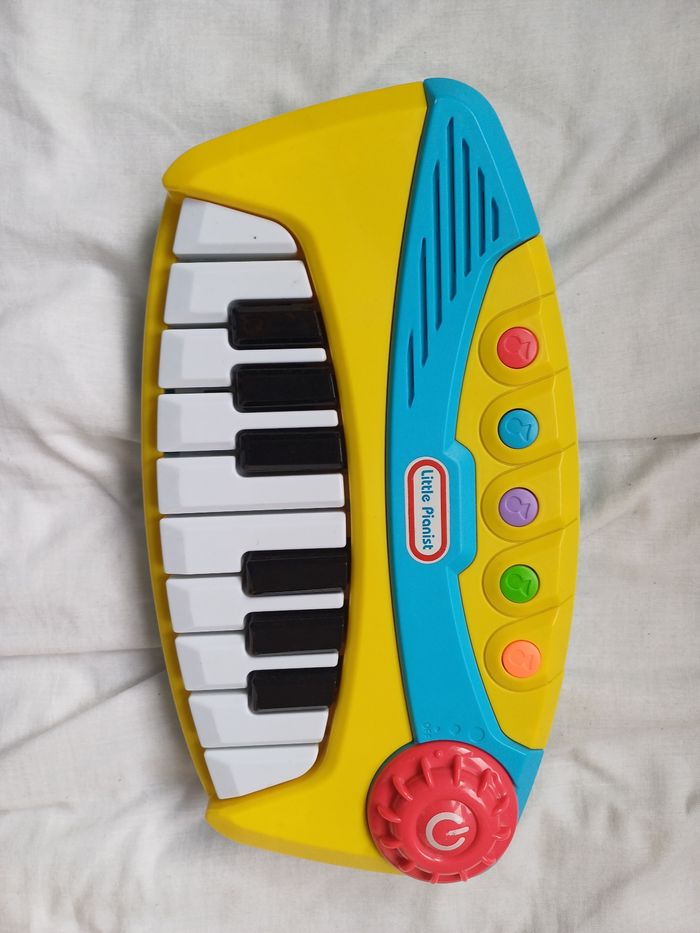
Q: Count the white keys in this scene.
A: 10